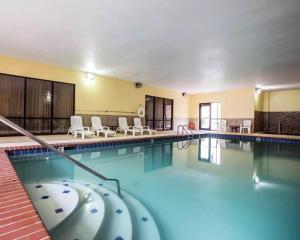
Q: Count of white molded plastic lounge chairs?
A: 4